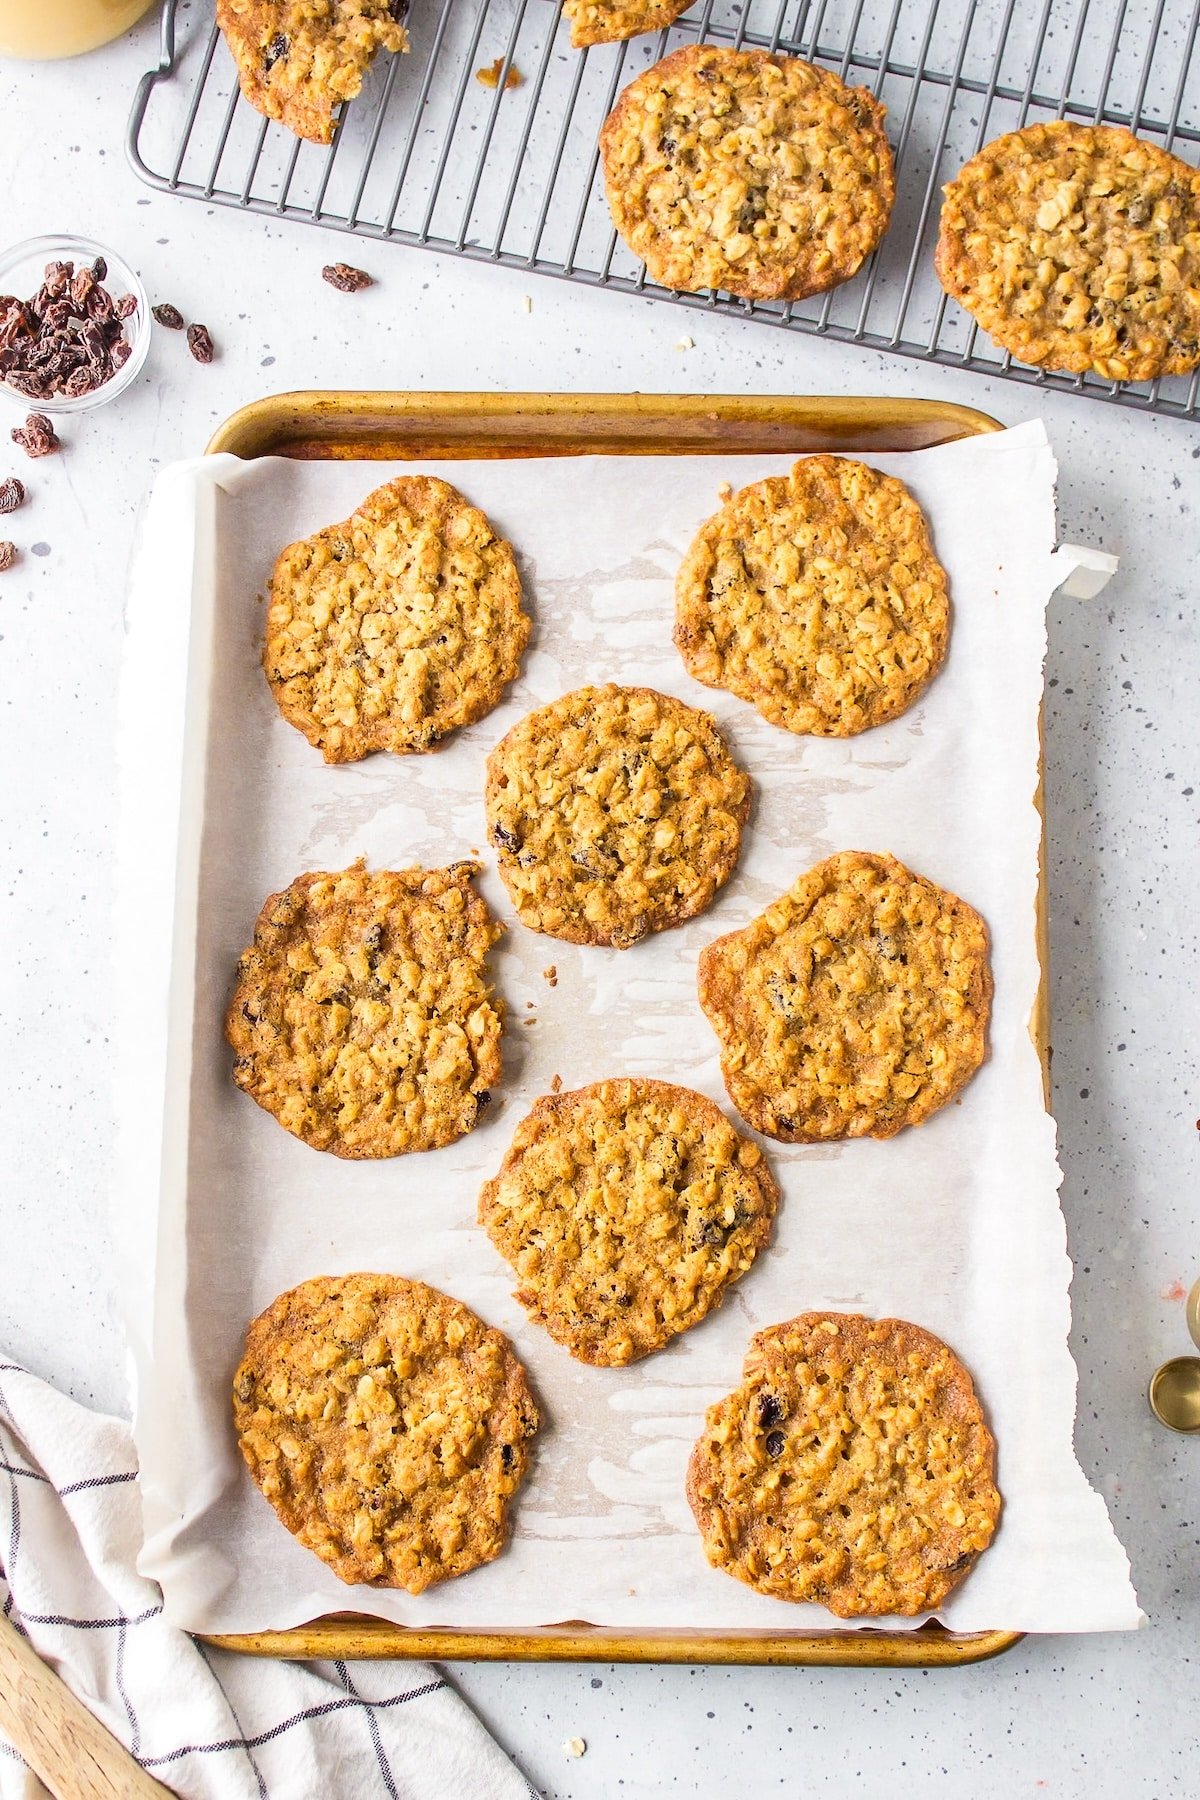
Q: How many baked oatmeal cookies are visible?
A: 12